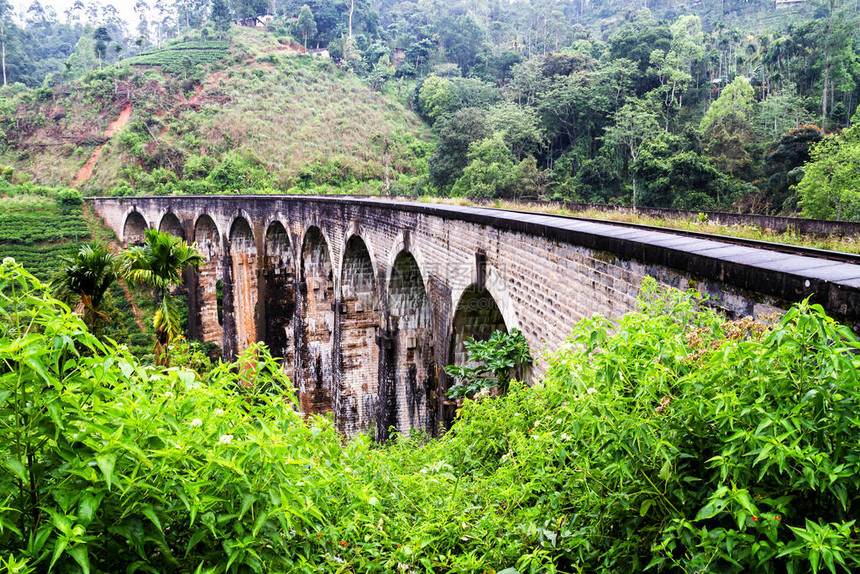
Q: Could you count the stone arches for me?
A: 9